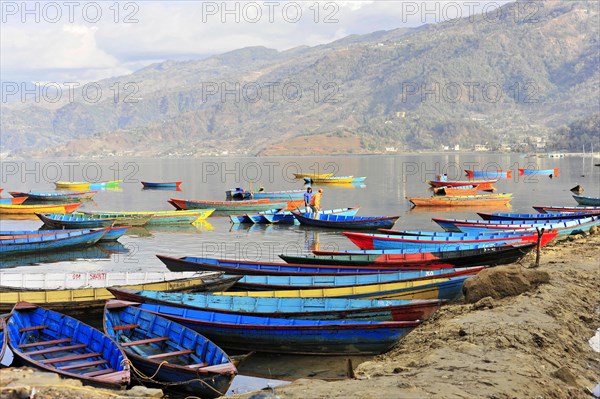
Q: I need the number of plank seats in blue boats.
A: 10